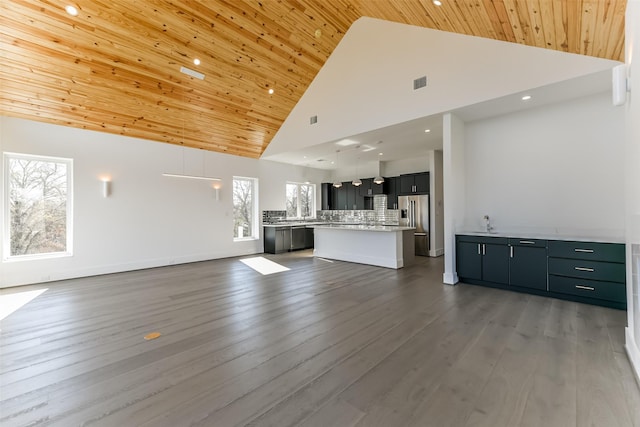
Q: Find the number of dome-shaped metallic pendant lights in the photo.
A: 3